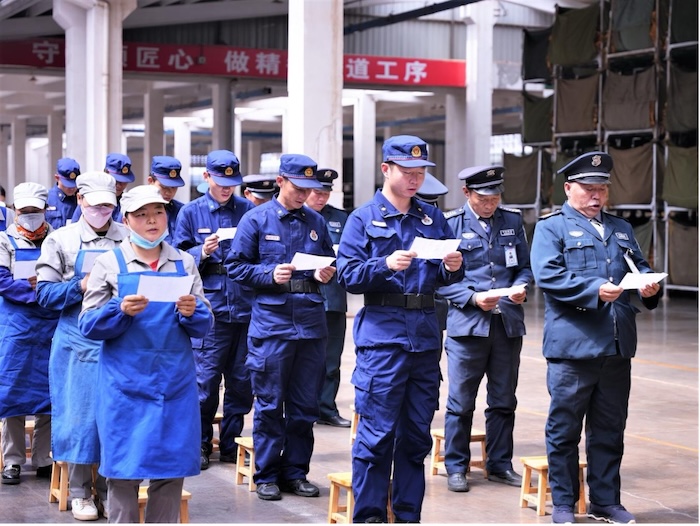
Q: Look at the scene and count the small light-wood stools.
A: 9